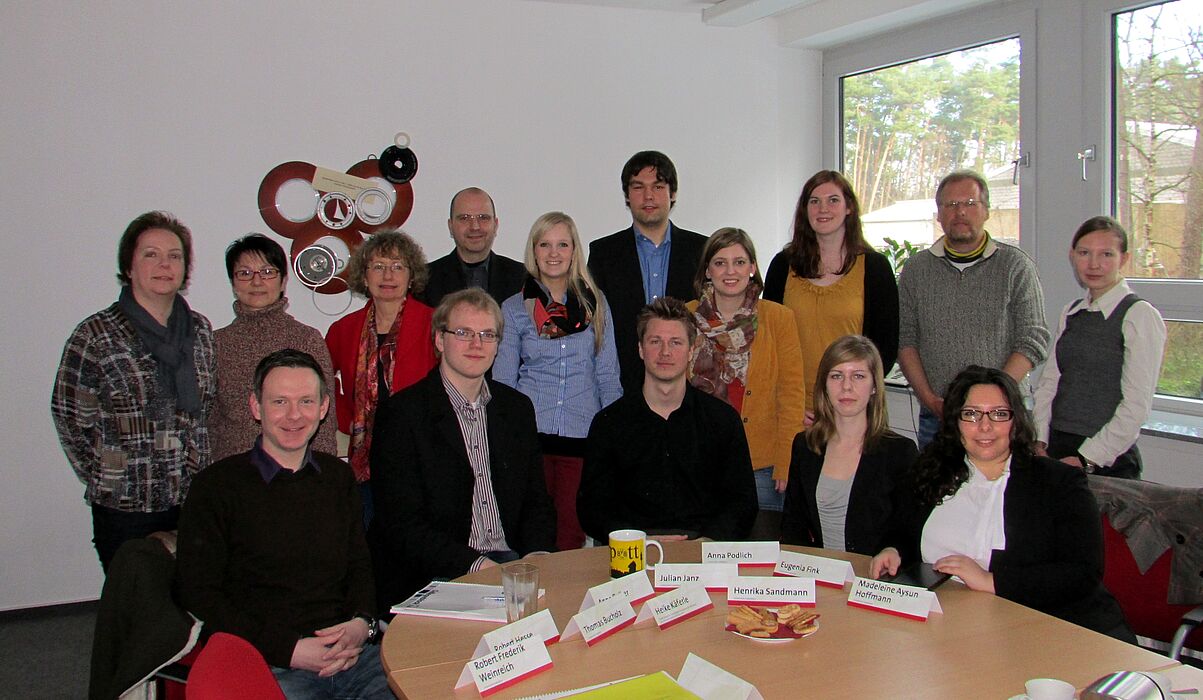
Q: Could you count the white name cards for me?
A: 11